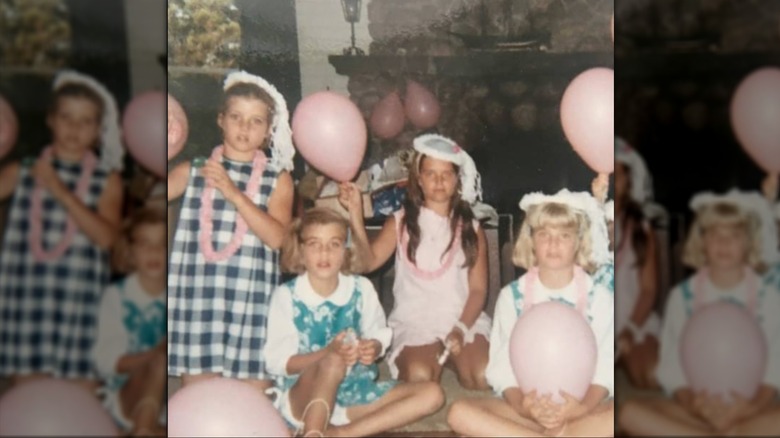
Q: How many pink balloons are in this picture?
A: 7